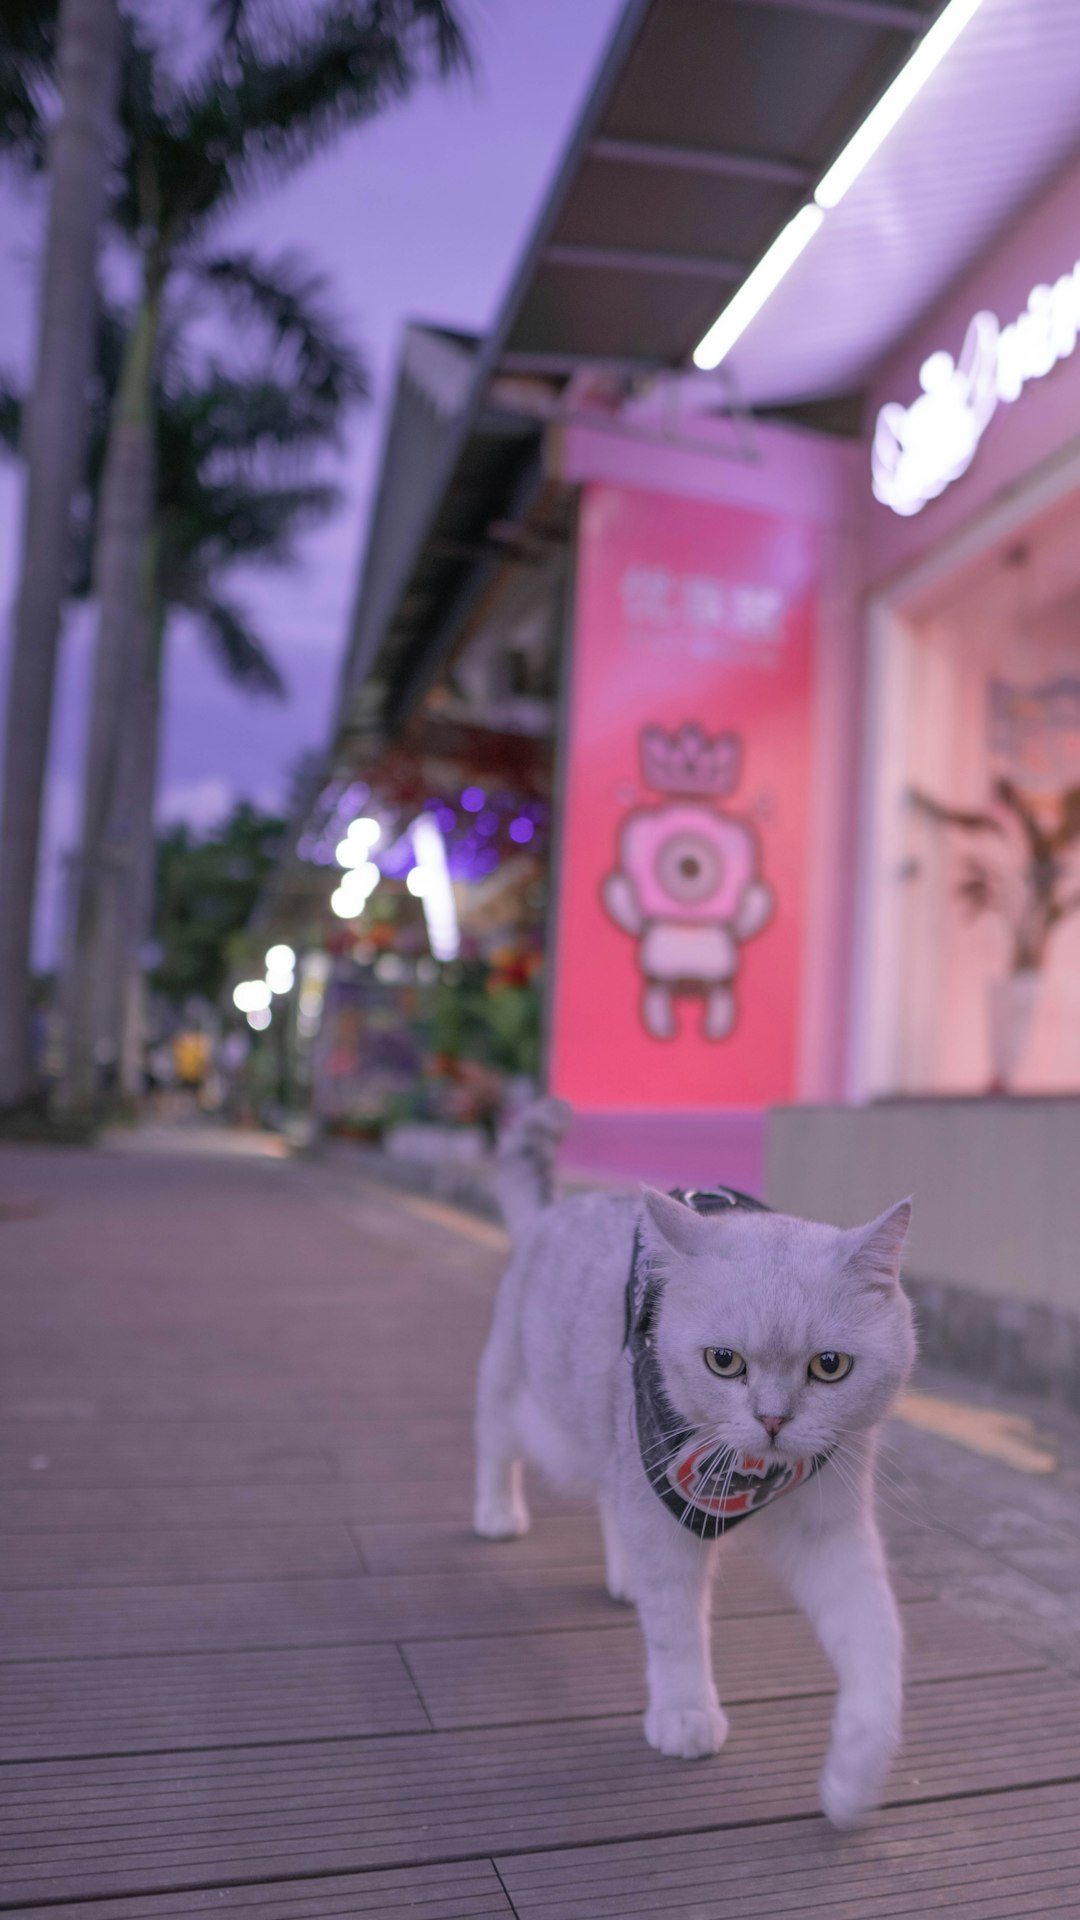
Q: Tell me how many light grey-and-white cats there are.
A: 1